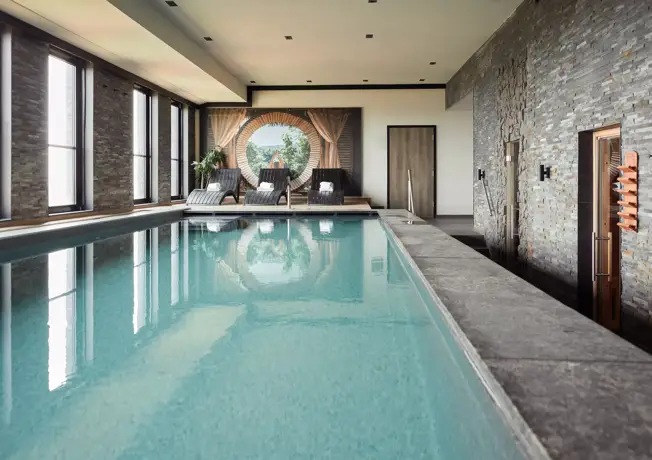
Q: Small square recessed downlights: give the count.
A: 10